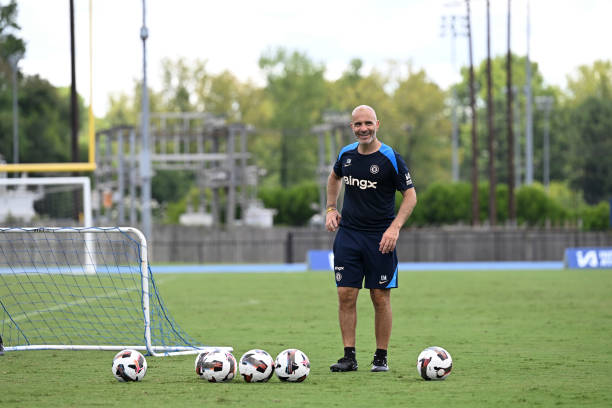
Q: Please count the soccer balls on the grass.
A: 6